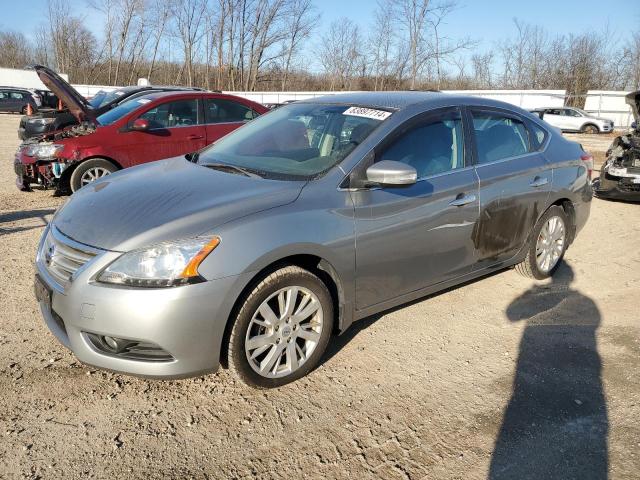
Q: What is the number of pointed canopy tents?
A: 0